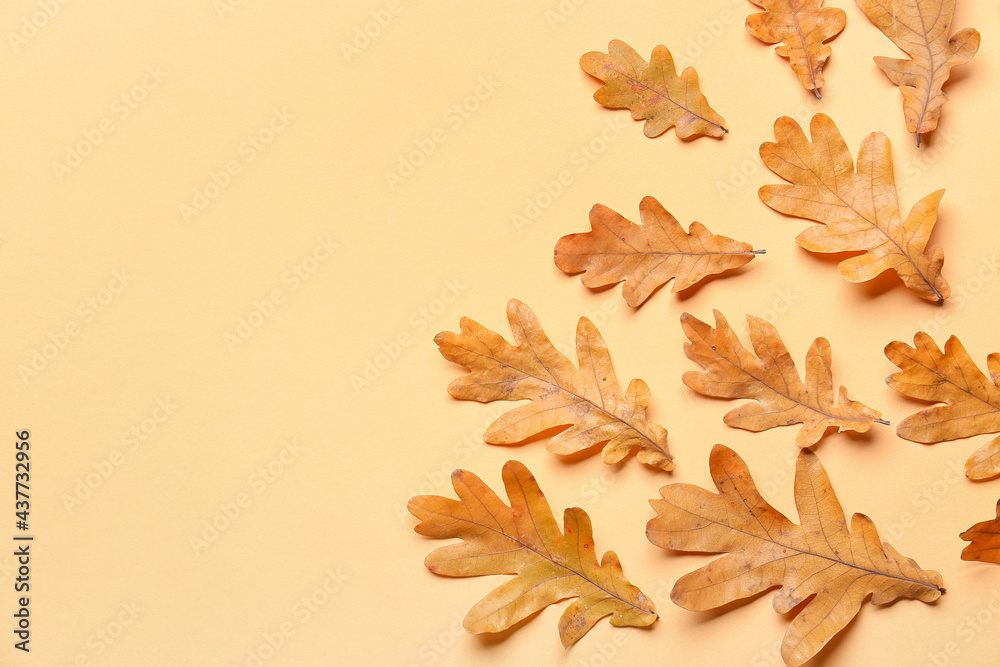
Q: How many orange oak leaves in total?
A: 11